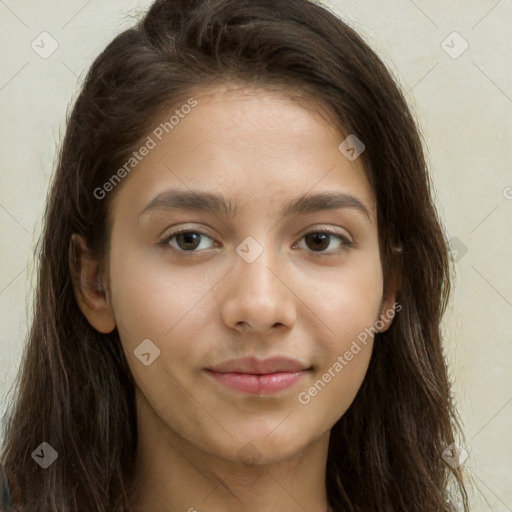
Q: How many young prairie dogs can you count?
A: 0